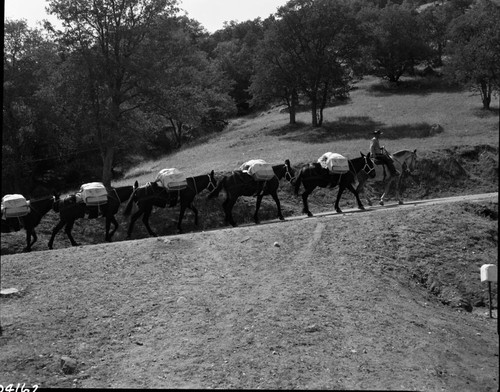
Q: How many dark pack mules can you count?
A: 5